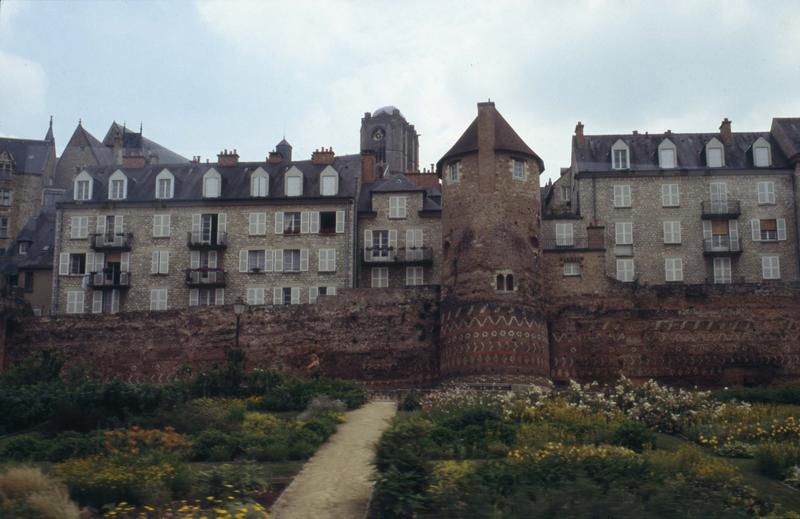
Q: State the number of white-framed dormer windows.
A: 11